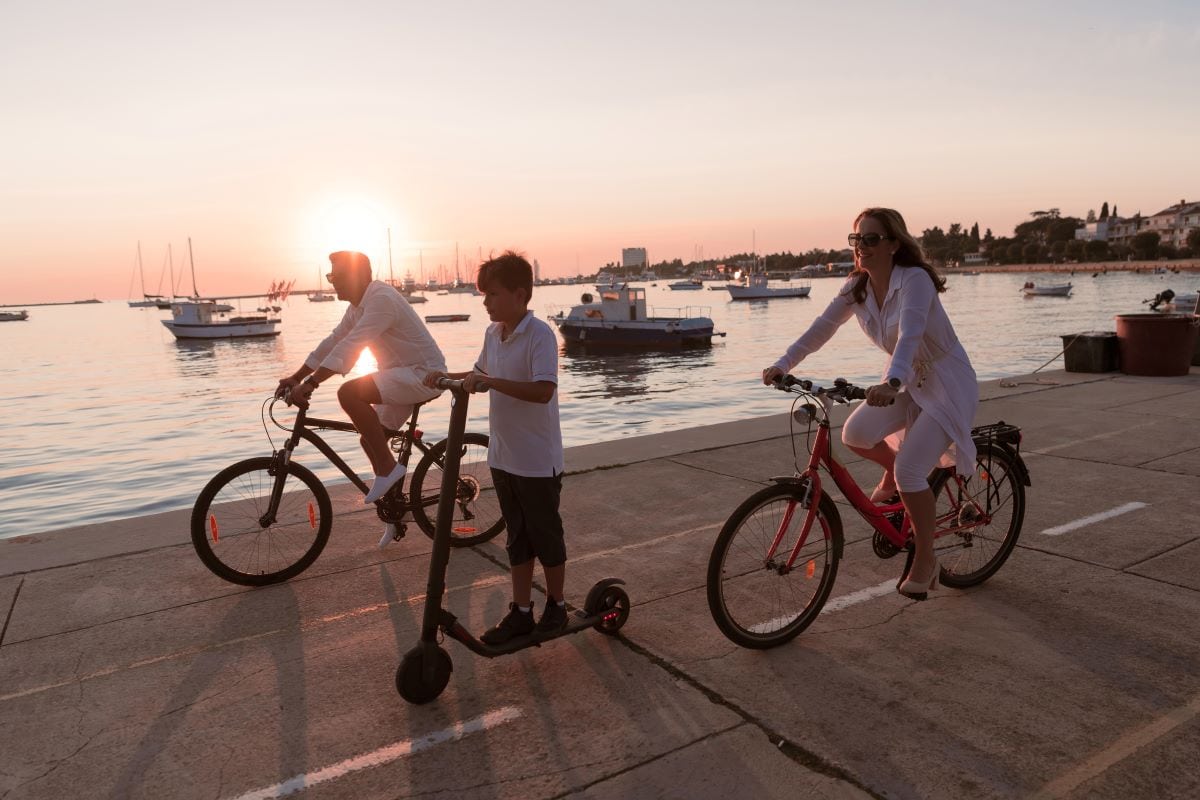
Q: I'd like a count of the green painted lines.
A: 0